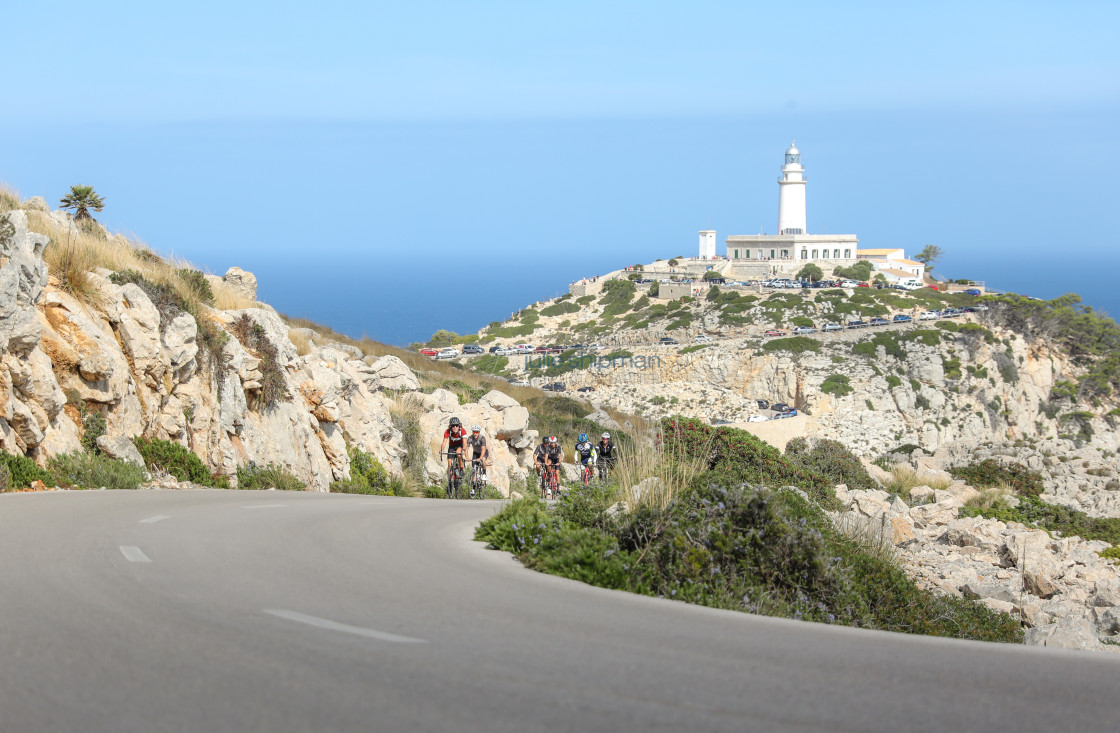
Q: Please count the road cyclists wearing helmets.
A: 6